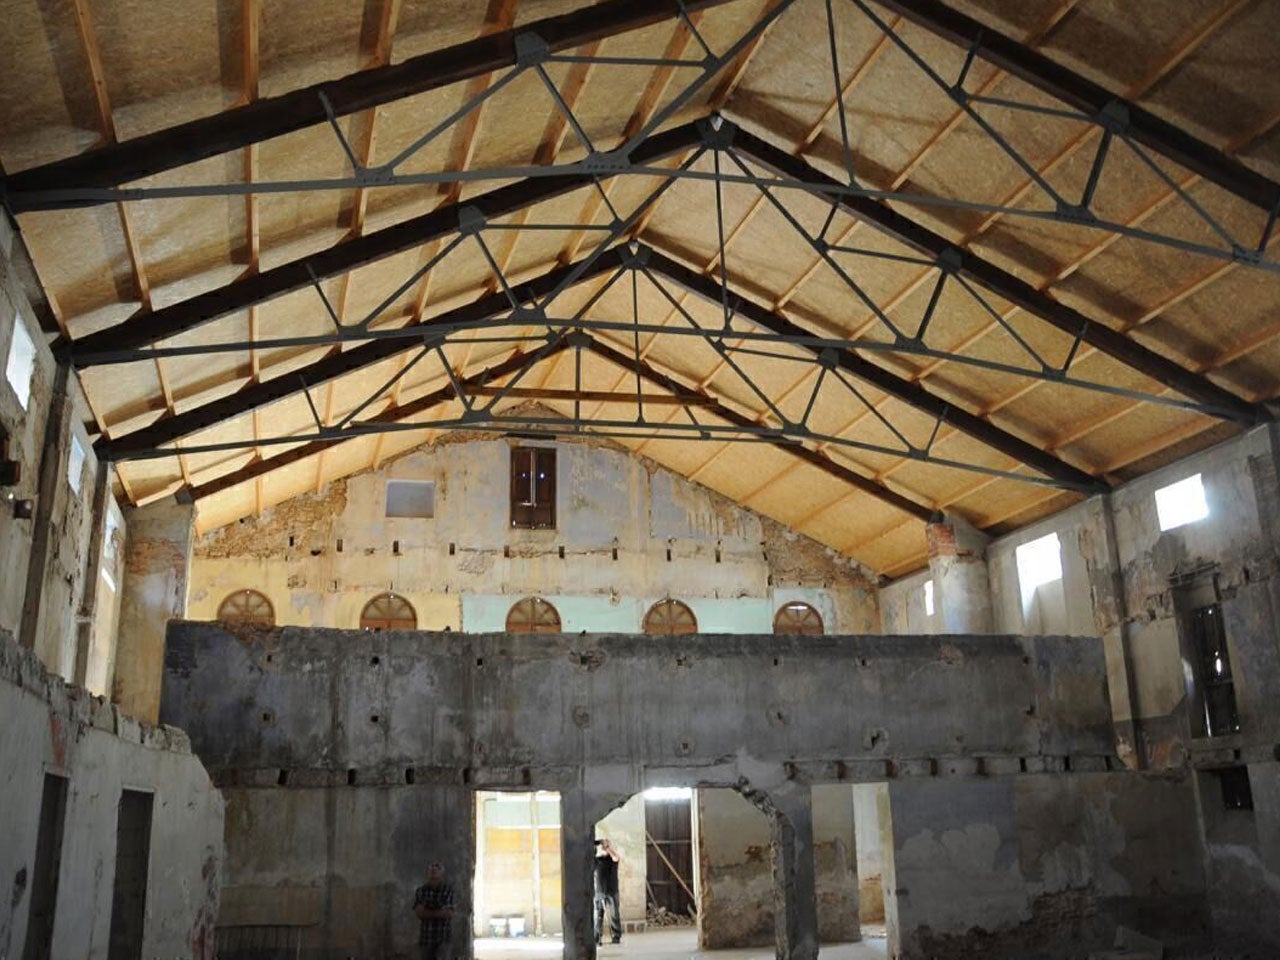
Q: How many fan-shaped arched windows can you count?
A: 5